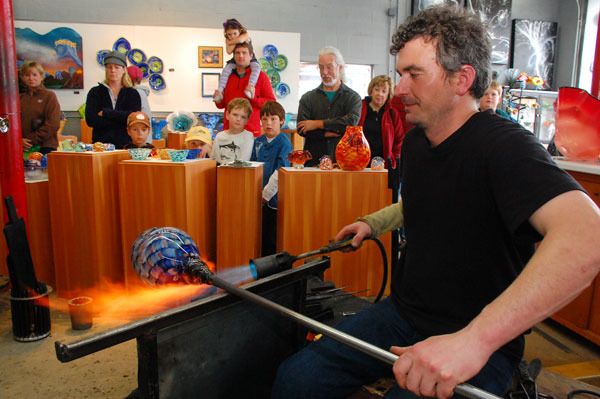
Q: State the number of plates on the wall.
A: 11